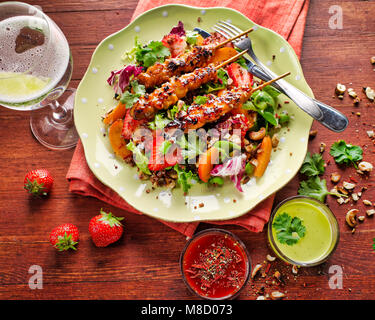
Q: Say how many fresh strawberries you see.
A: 3